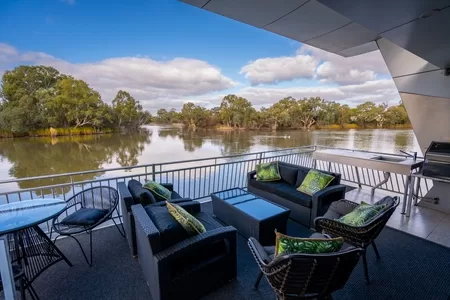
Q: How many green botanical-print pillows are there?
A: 6